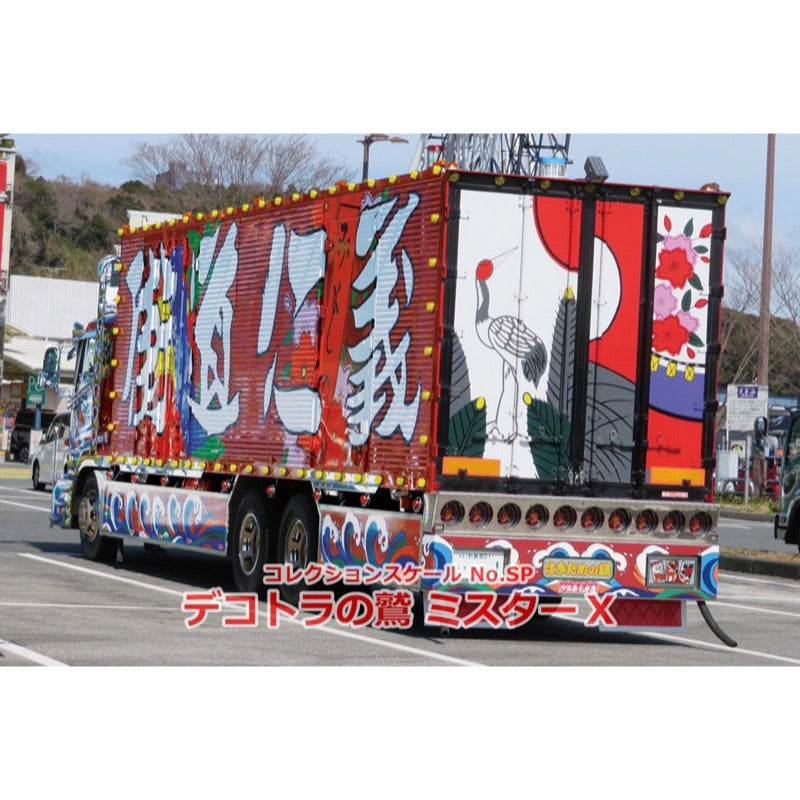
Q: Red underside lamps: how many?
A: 9